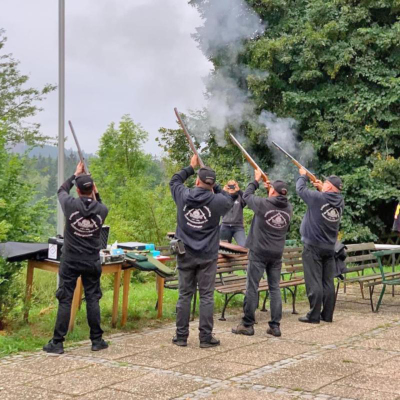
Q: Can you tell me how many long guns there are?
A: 4